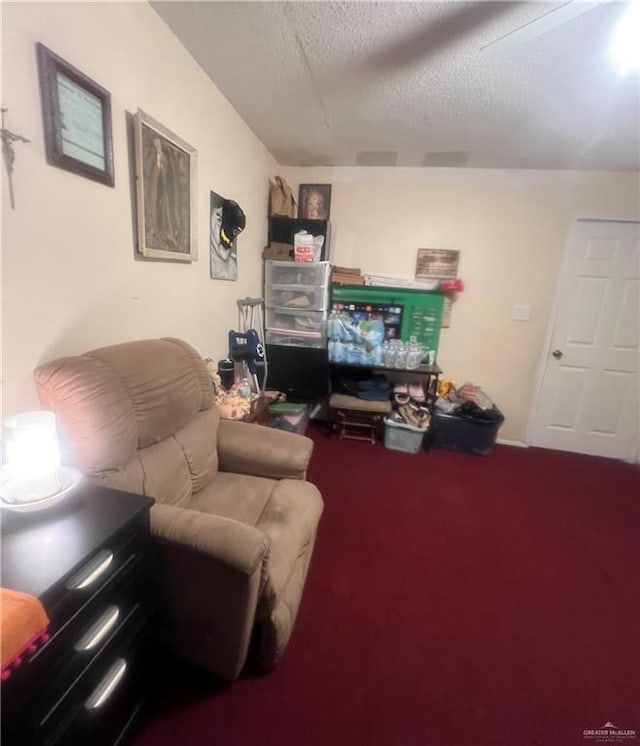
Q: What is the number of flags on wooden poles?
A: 0